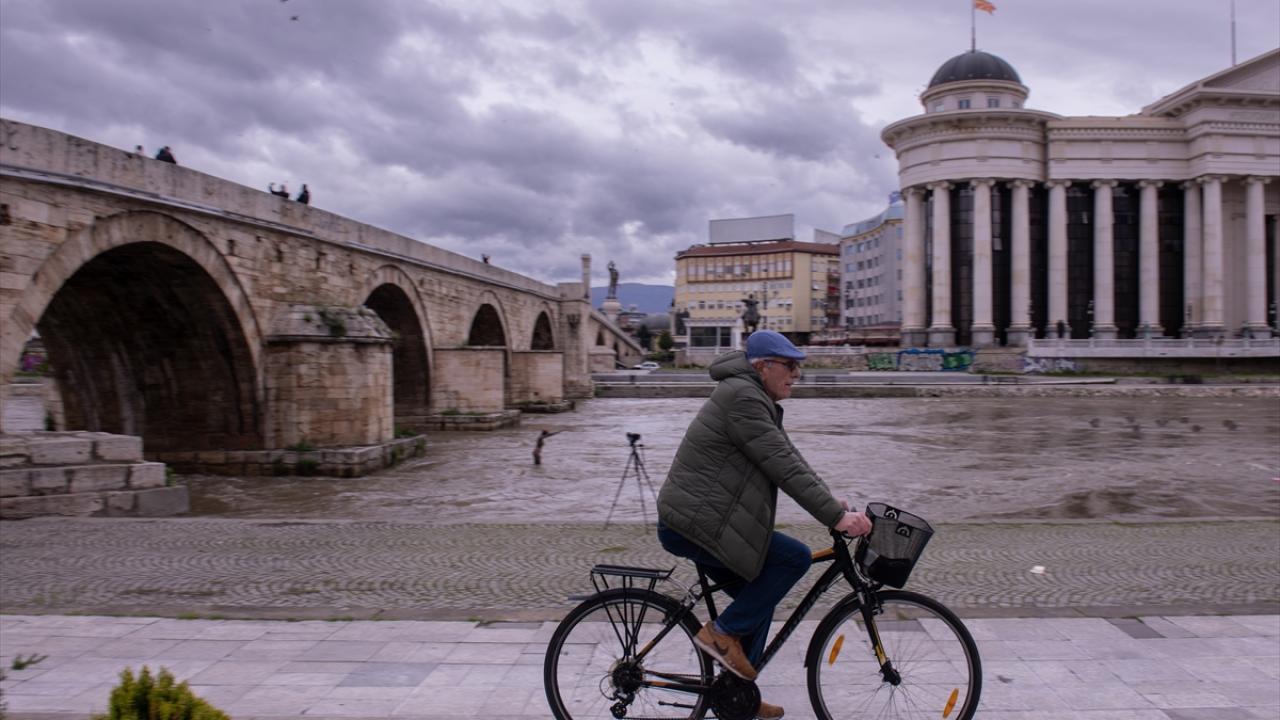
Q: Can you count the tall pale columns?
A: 10